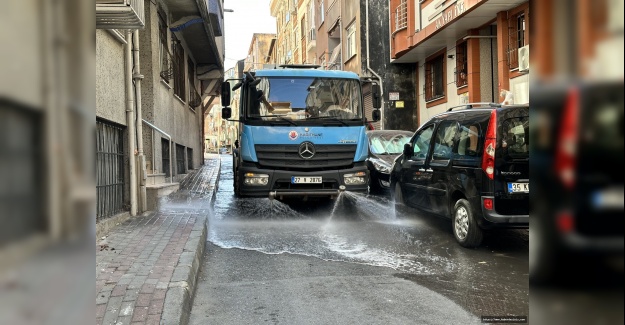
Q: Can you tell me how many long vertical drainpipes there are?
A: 3